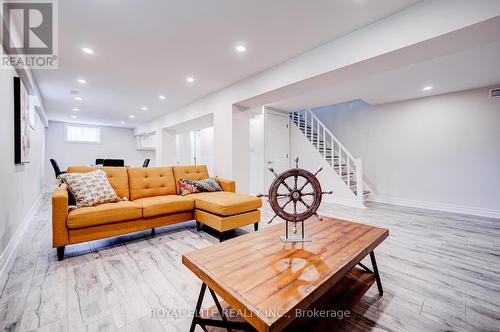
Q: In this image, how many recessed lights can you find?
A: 12